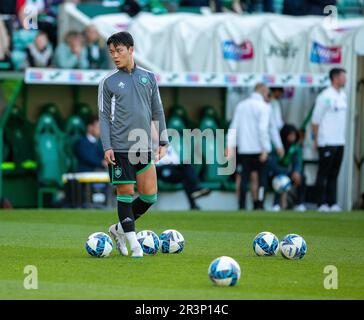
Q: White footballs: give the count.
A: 7